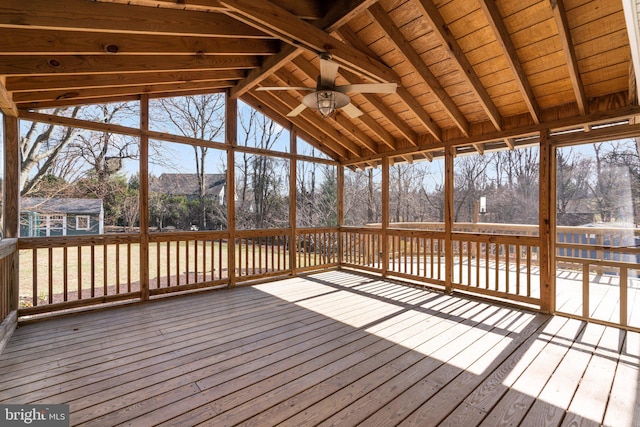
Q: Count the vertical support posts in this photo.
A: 8